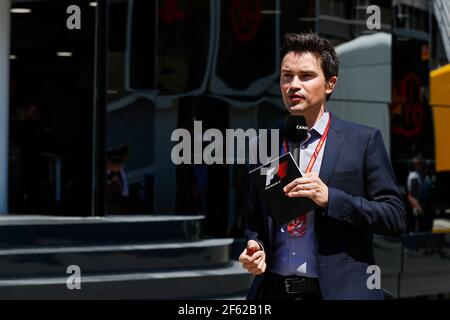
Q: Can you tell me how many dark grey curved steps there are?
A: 3